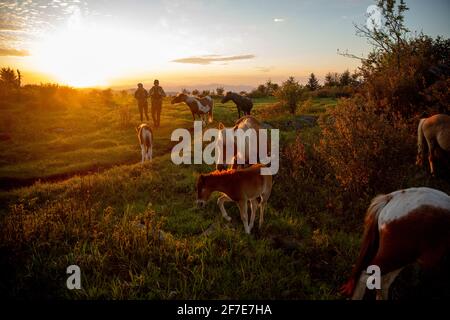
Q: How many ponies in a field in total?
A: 7